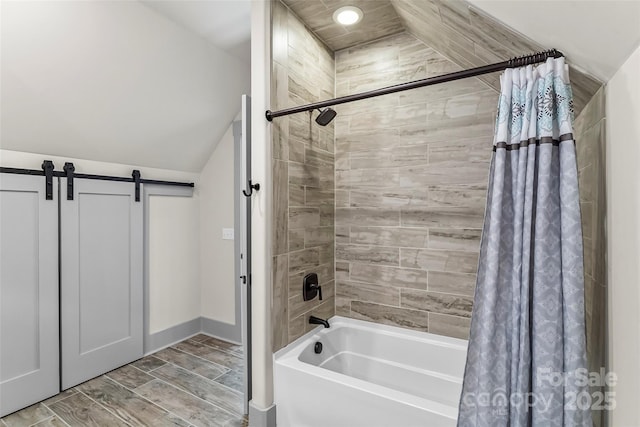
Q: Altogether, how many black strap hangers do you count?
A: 3